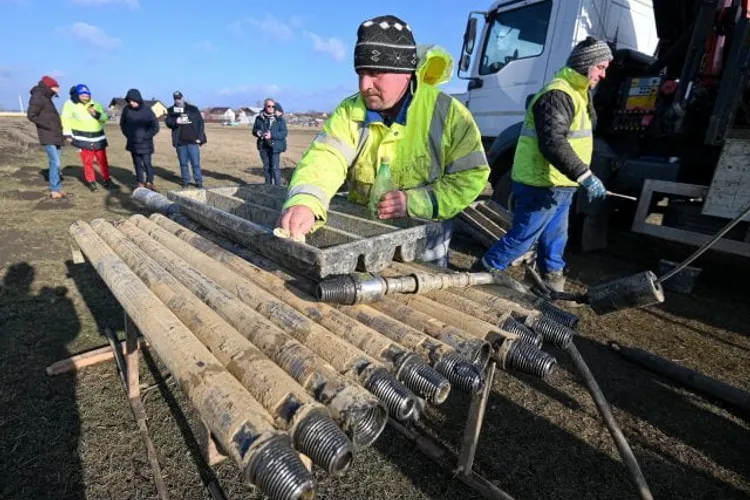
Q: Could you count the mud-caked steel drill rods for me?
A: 11